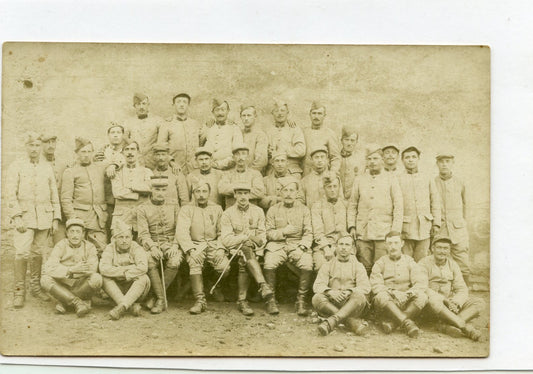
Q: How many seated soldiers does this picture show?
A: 10